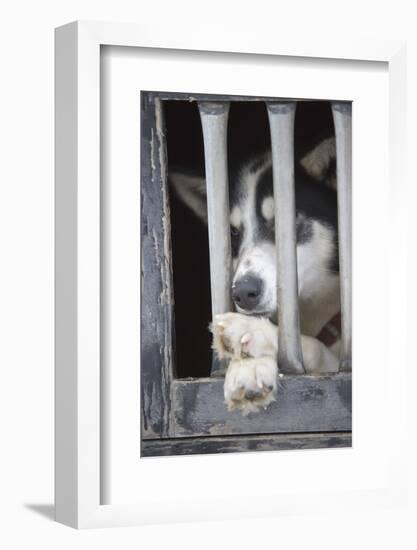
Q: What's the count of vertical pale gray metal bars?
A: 3